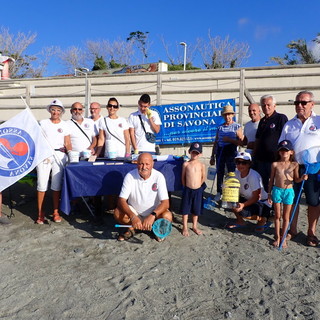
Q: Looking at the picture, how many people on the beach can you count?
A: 13